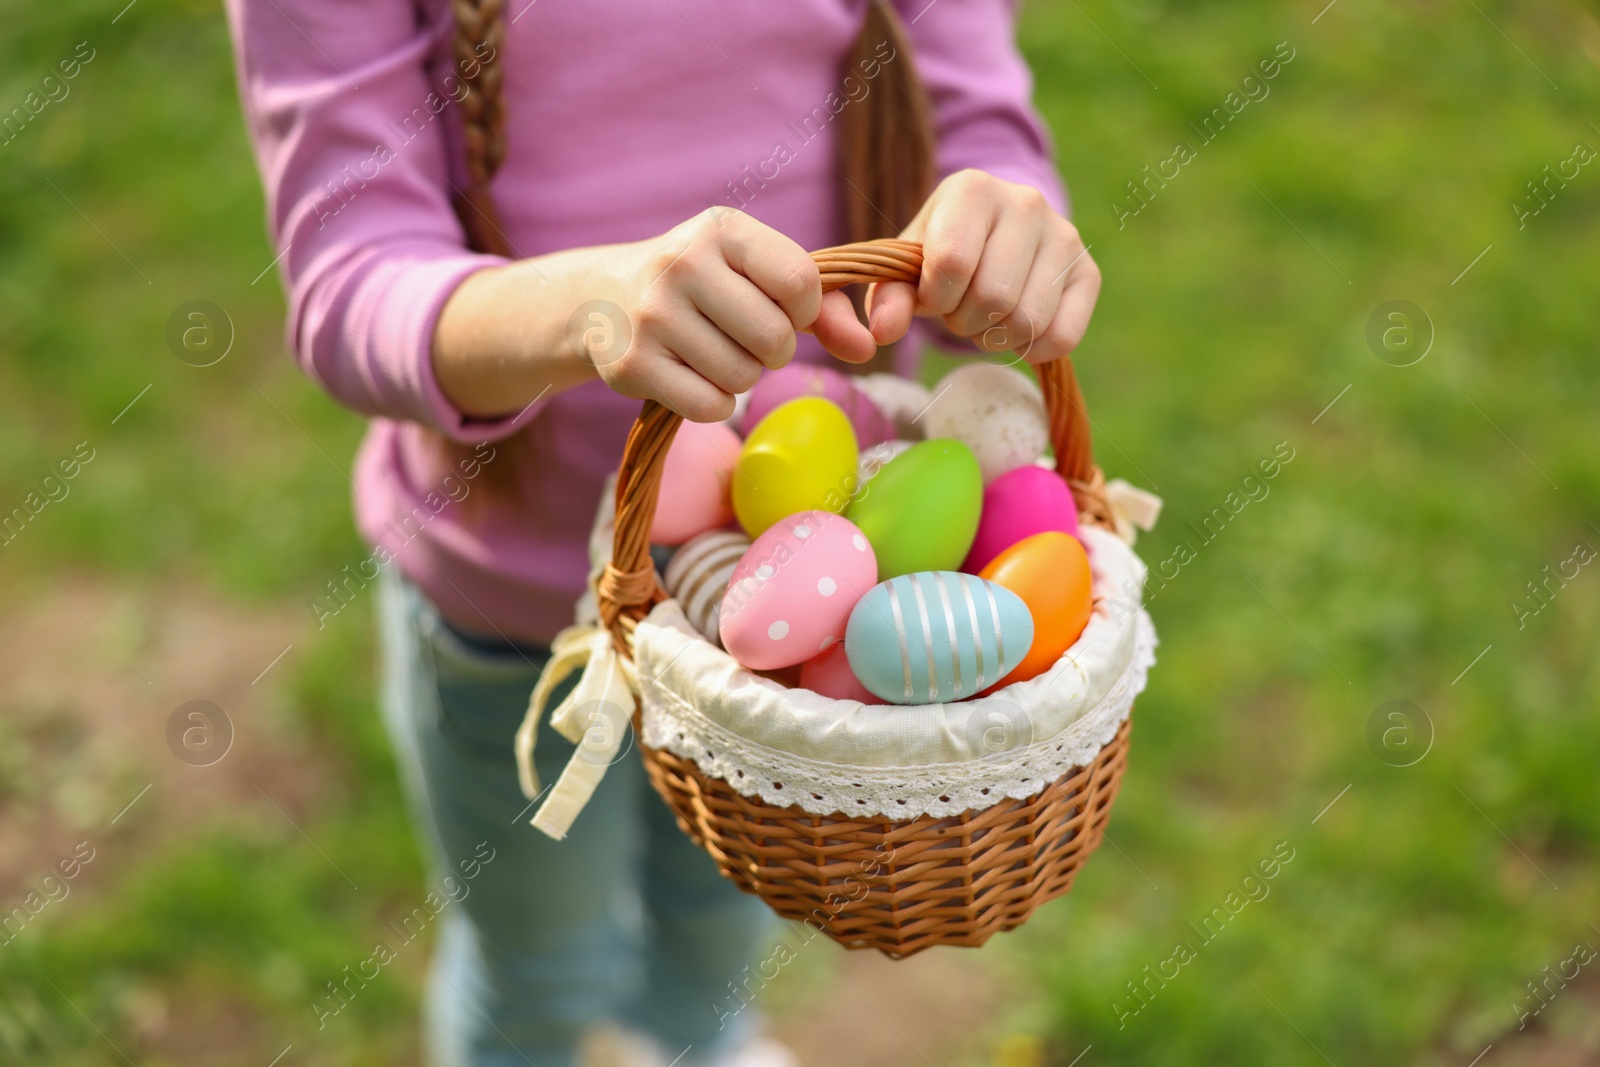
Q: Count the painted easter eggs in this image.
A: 12